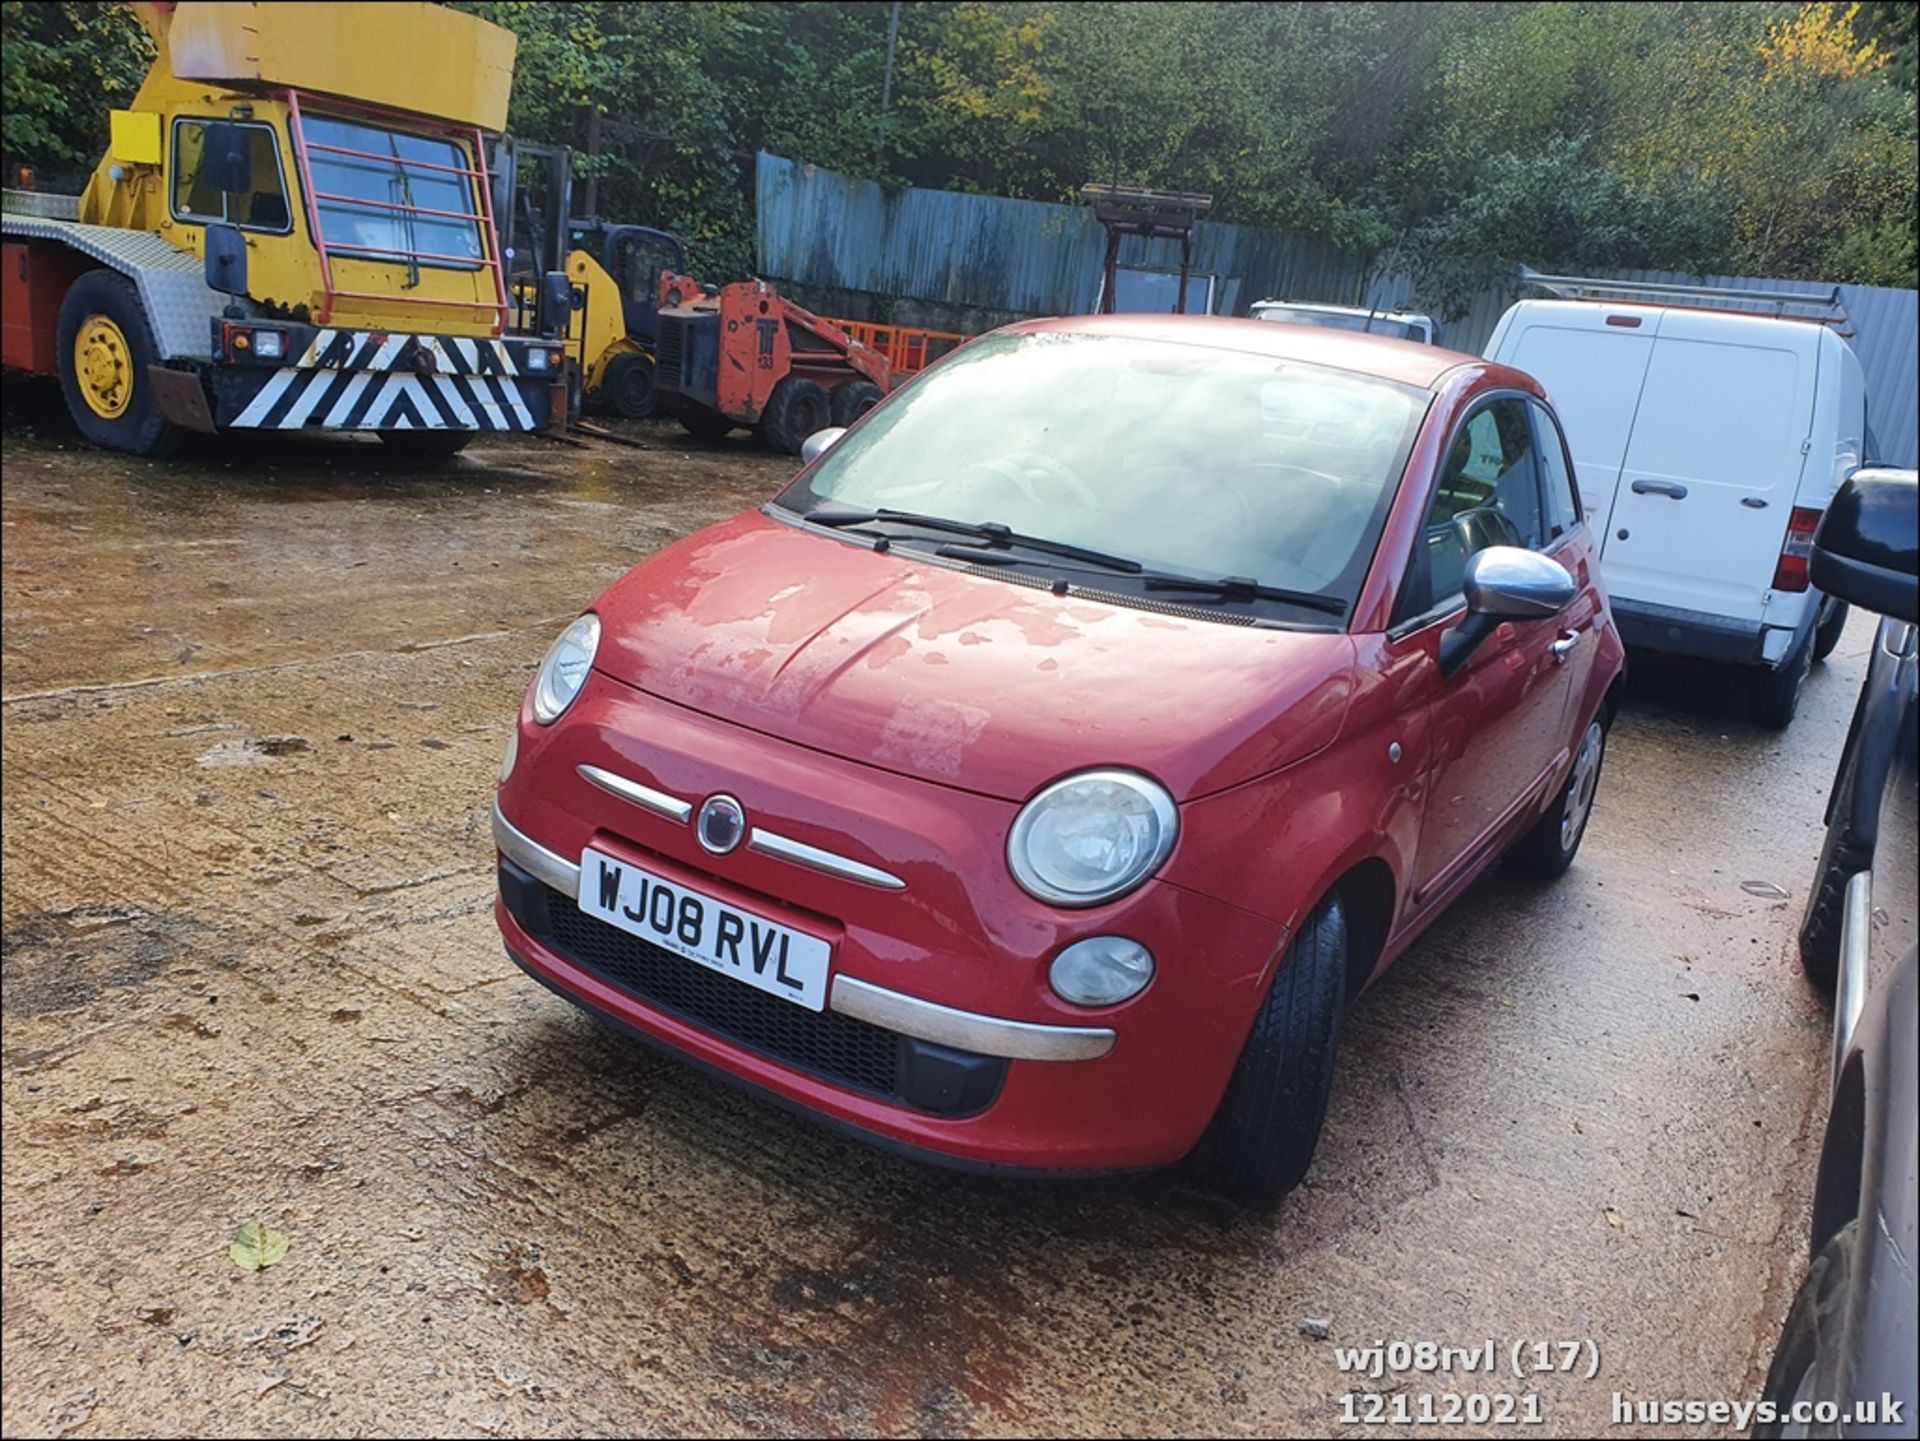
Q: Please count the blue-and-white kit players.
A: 0